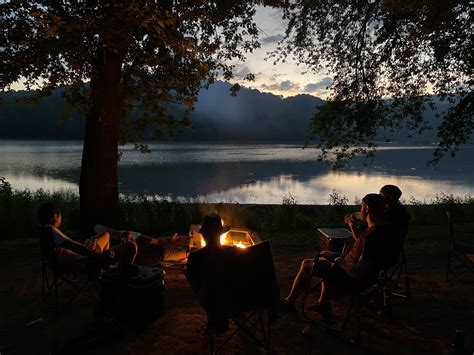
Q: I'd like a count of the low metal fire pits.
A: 1